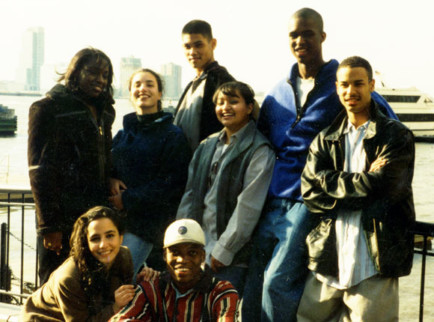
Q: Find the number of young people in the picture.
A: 8